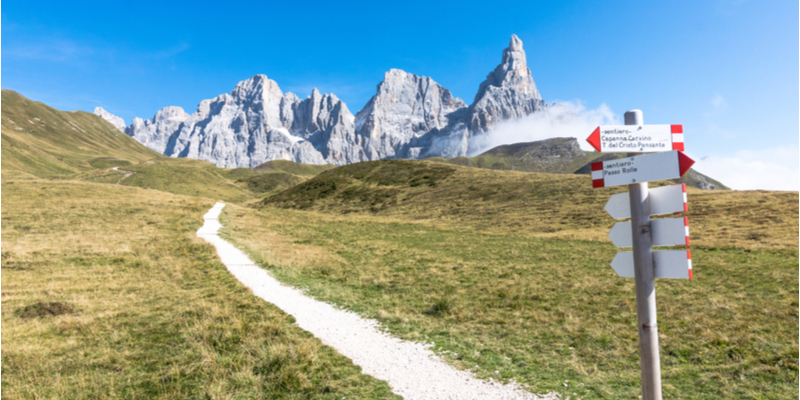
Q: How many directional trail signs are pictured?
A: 5